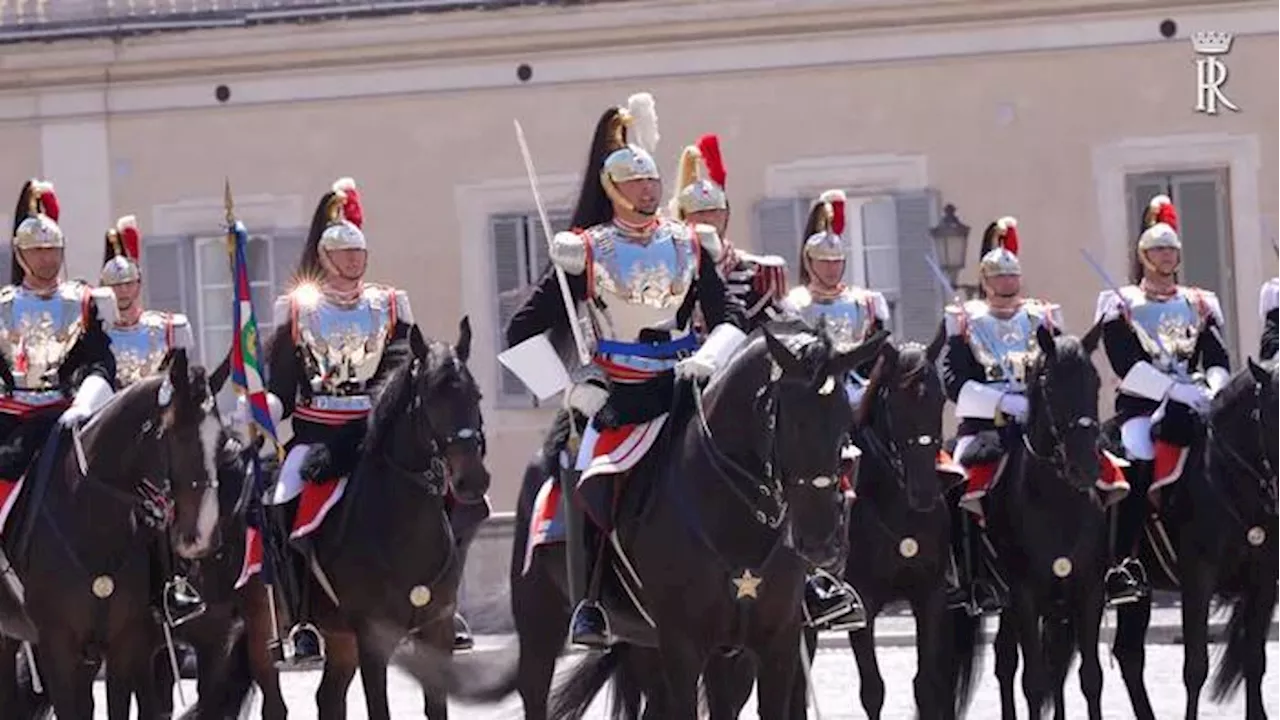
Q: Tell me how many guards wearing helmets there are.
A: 8